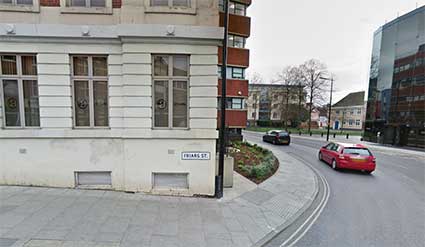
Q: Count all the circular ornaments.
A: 3